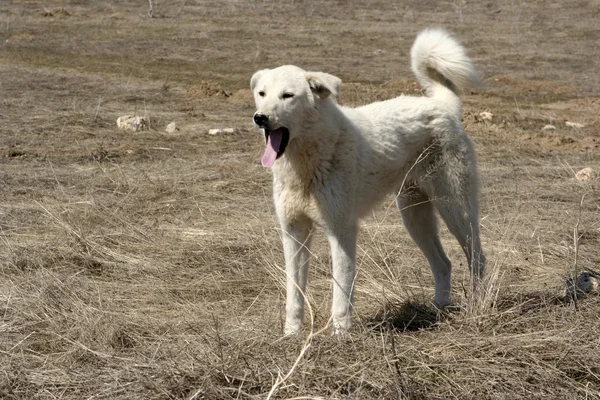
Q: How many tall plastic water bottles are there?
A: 0